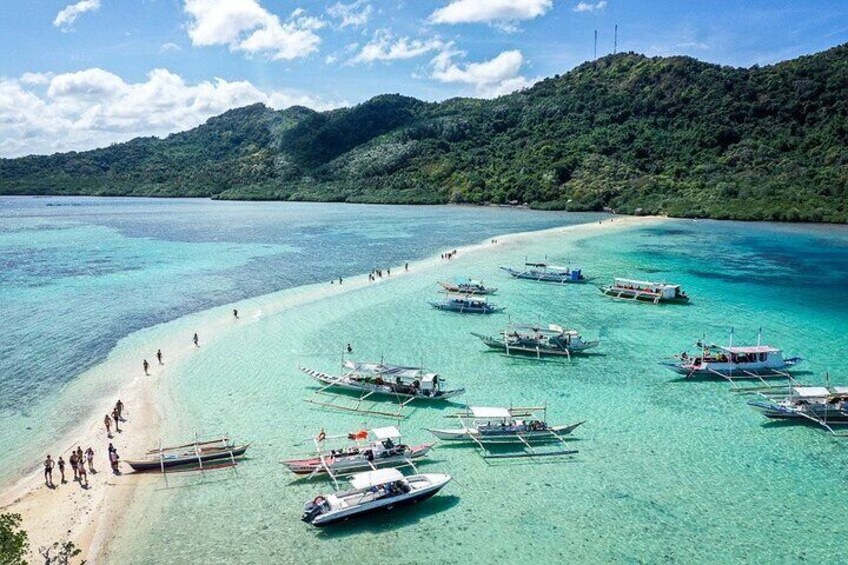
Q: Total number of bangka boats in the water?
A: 11